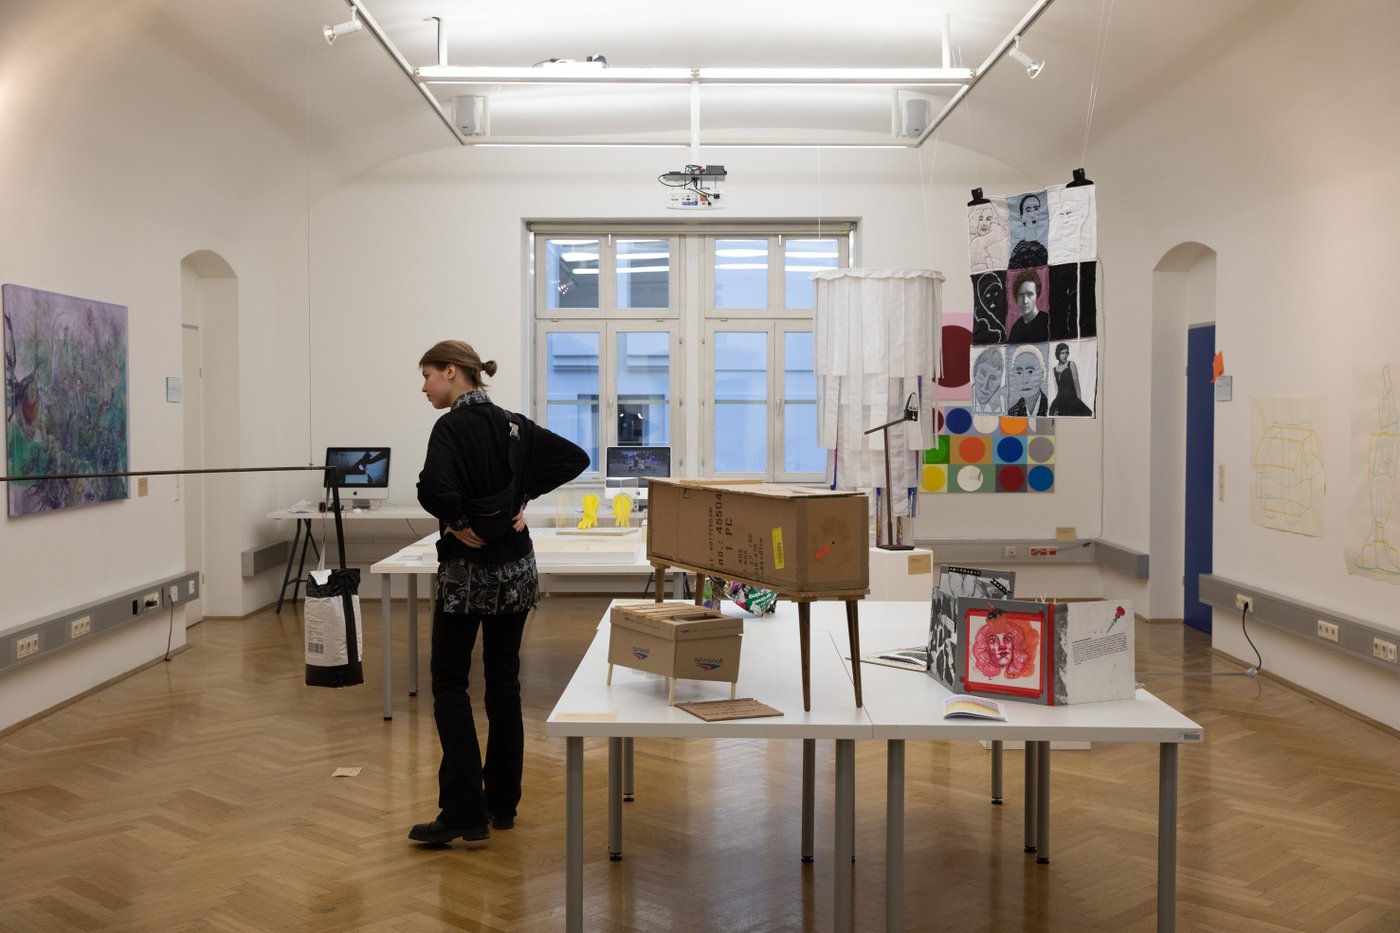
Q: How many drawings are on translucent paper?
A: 2